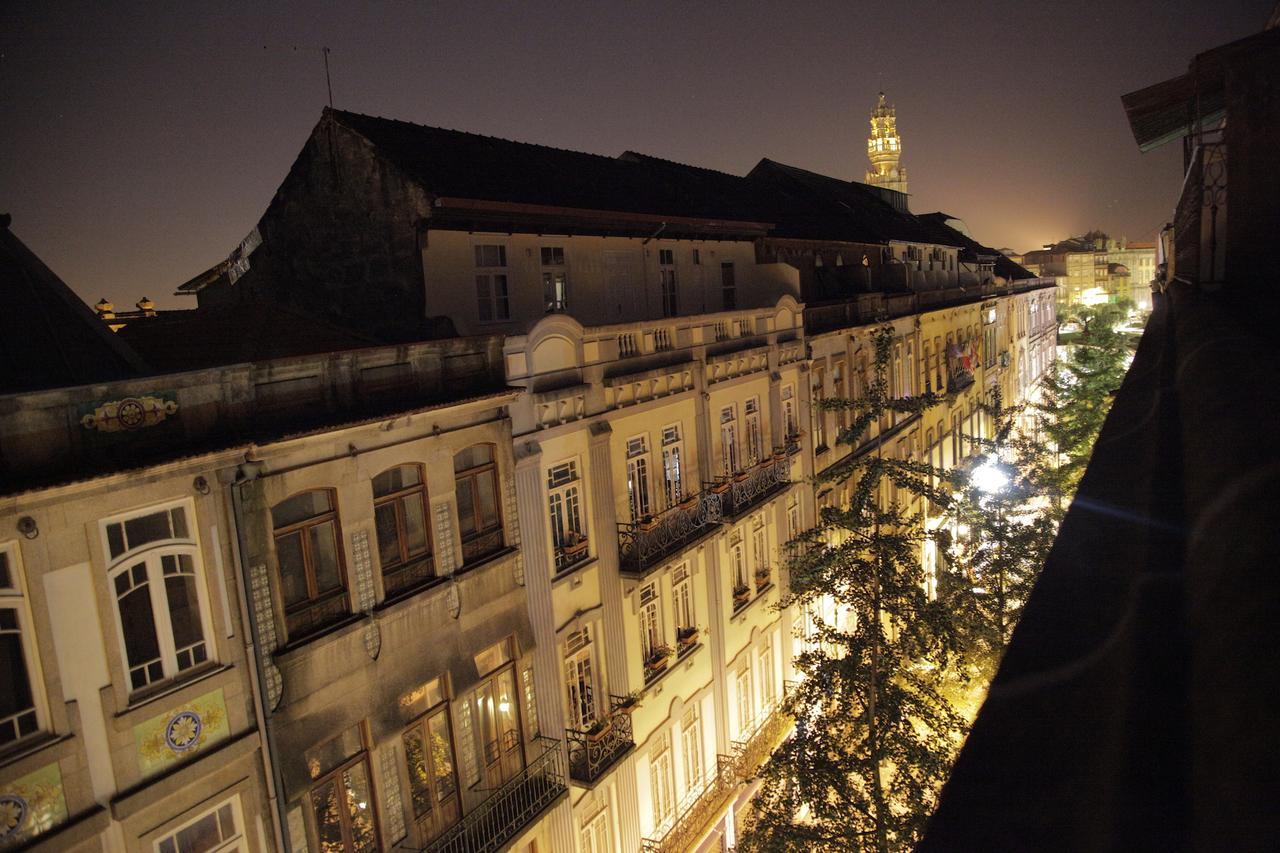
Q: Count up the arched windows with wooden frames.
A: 3